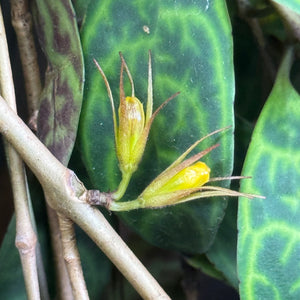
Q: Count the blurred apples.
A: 0